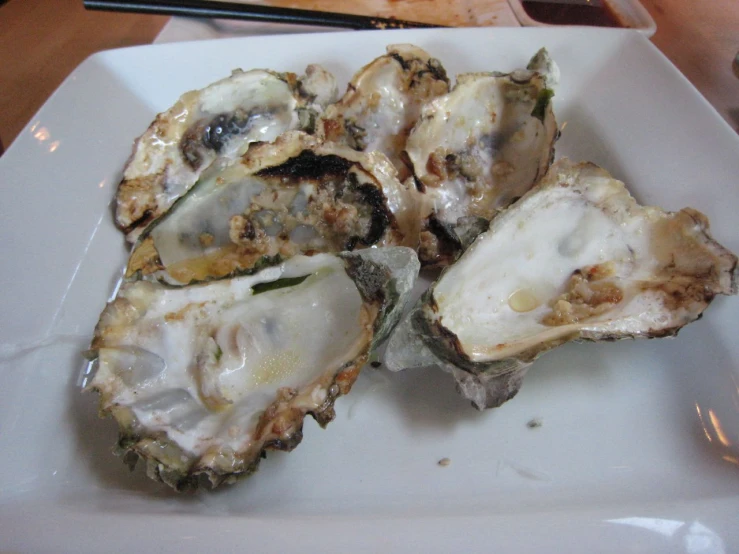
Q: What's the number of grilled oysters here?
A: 6